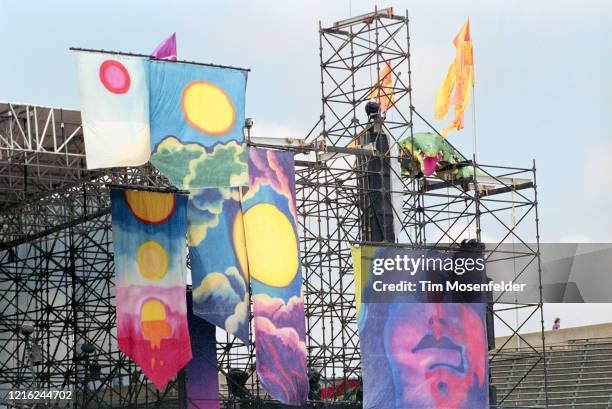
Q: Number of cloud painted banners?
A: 3